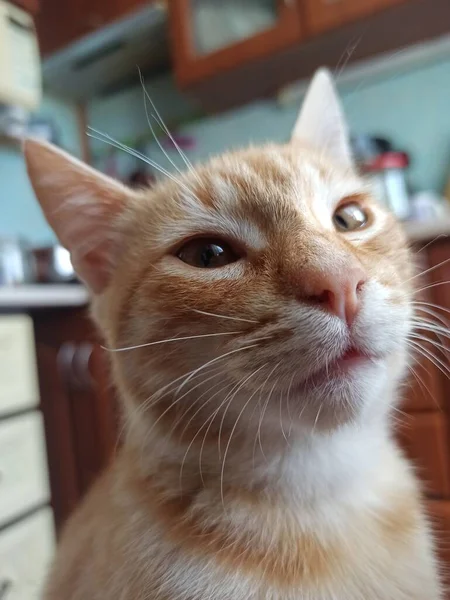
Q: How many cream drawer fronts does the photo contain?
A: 3